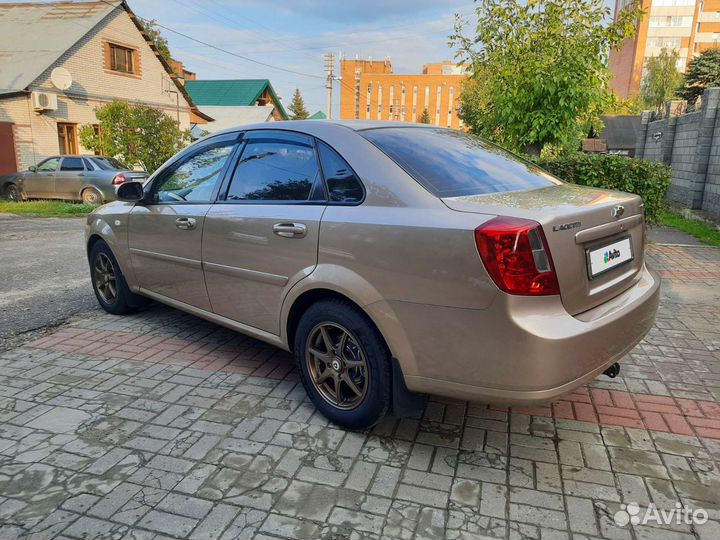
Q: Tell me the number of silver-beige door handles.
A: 2